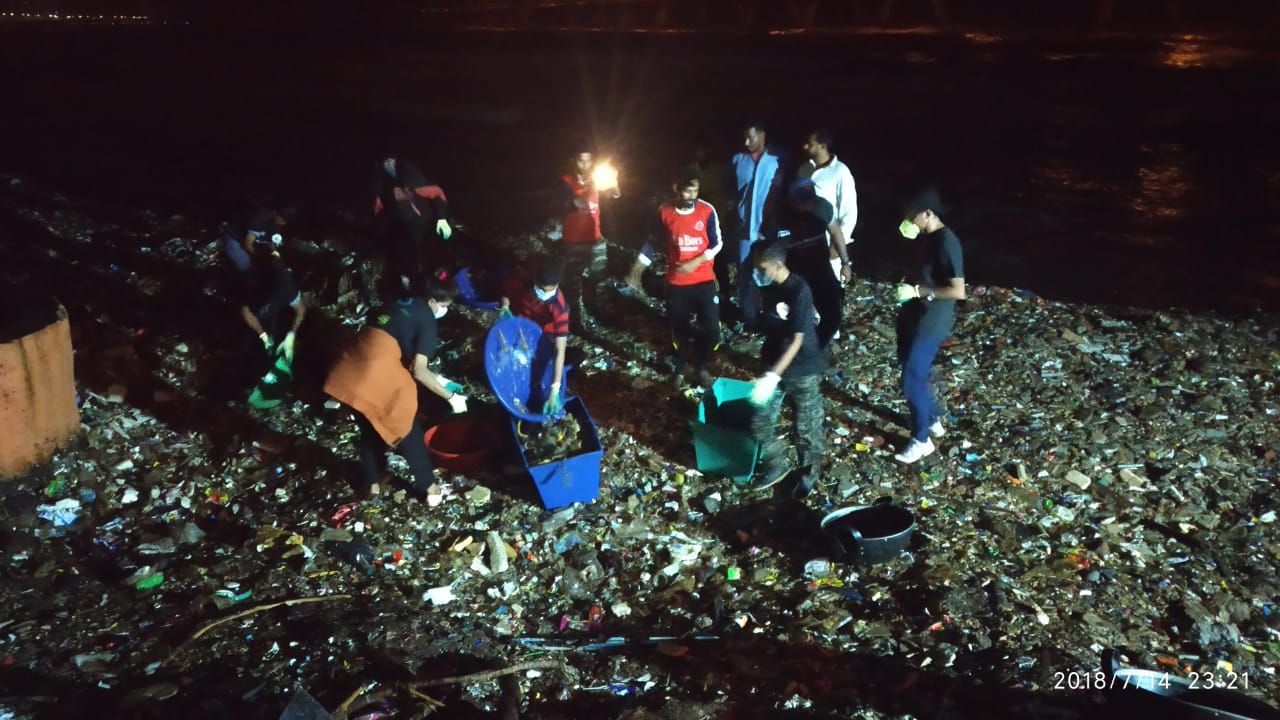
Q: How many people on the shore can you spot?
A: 12